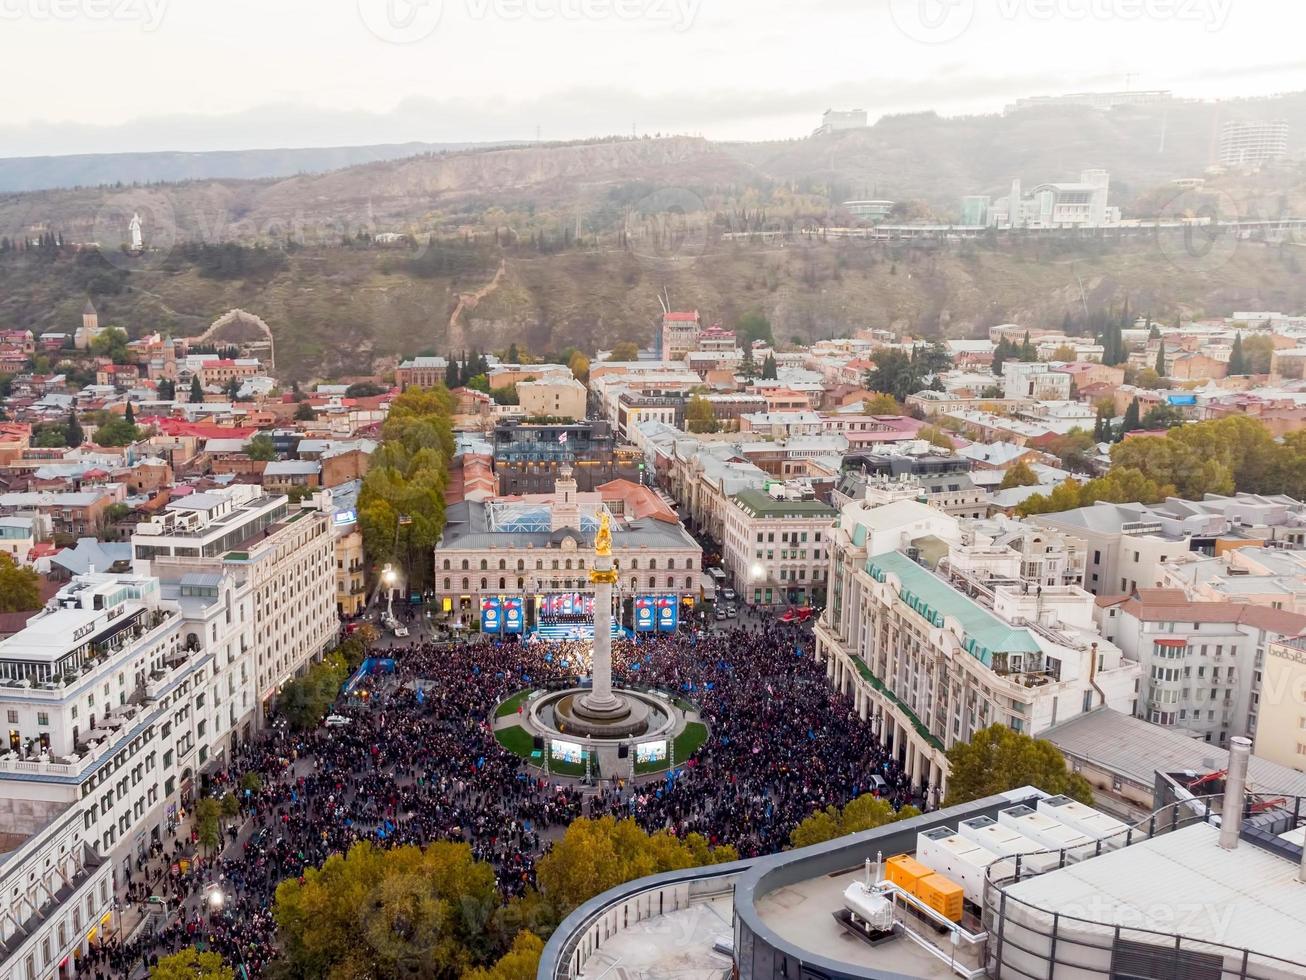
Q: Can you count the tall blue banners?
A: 4